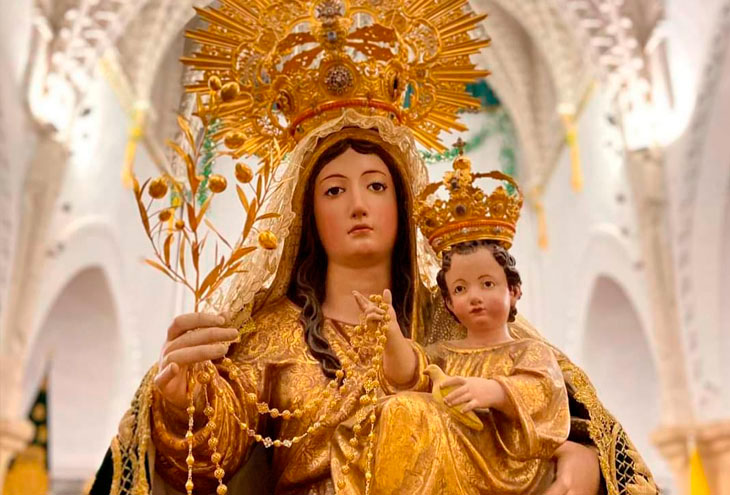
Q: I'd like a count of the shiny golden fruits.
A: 9